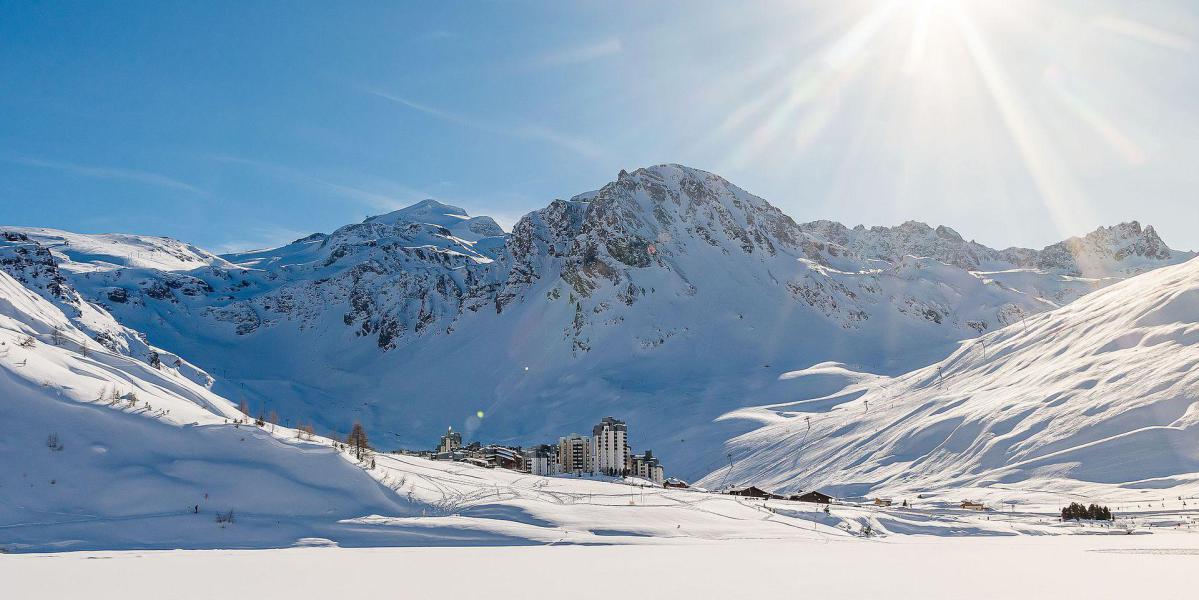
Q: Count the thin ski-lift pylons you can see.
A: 6